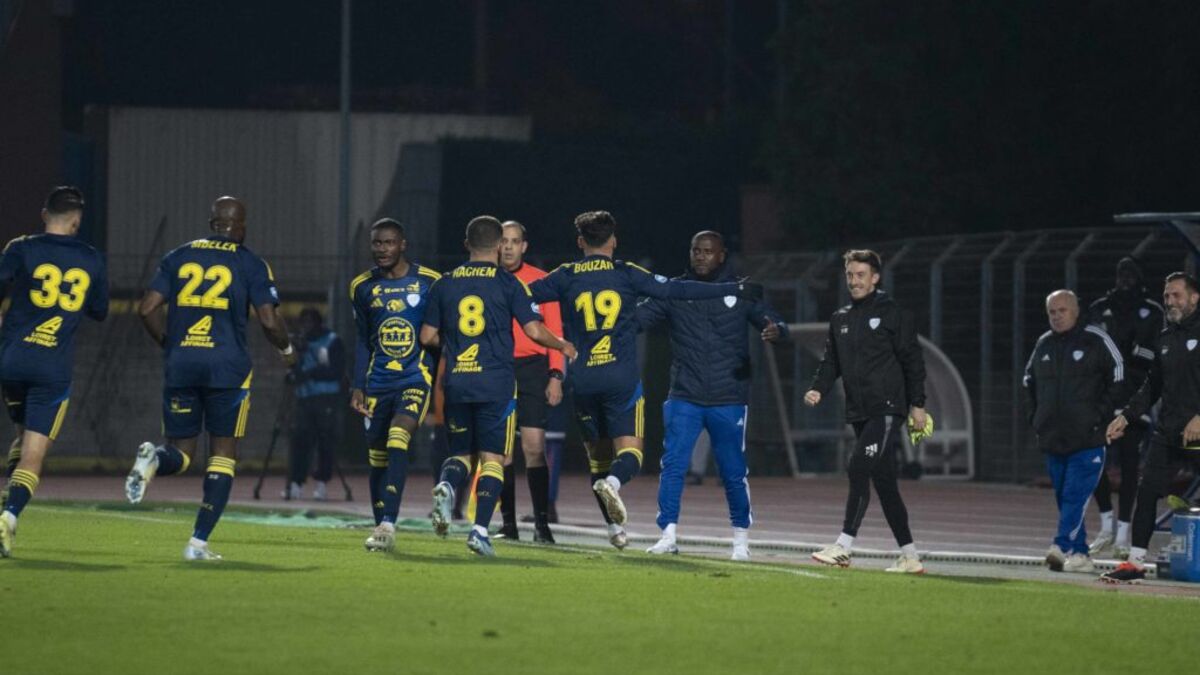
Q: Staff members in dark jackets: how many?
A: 5